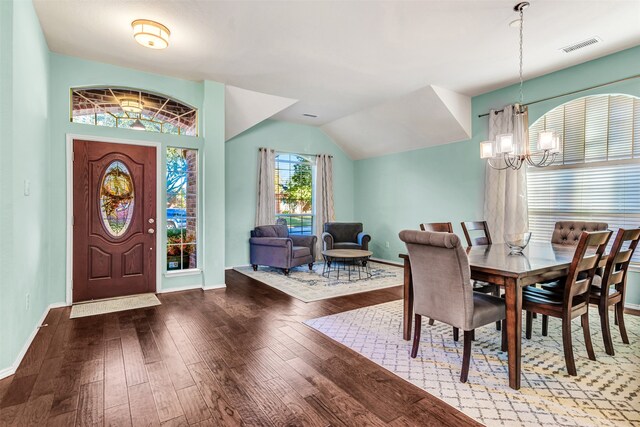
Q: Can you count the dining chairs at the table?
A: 6